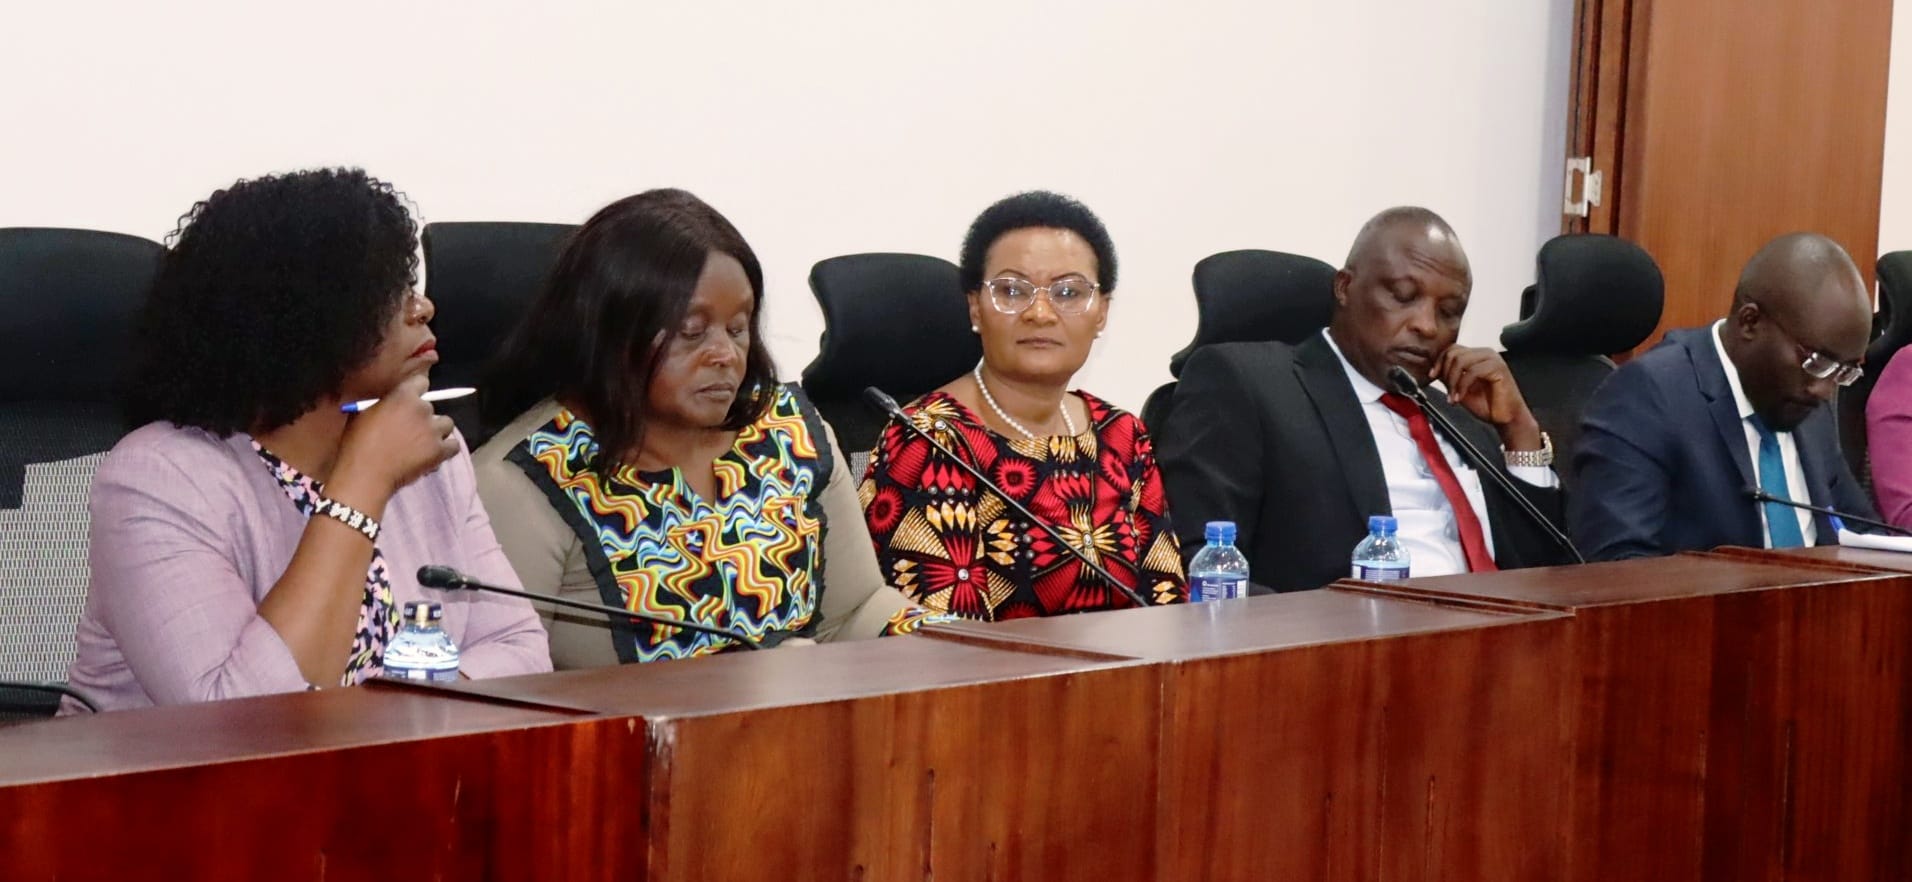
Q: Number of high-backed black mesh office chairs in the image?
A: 6